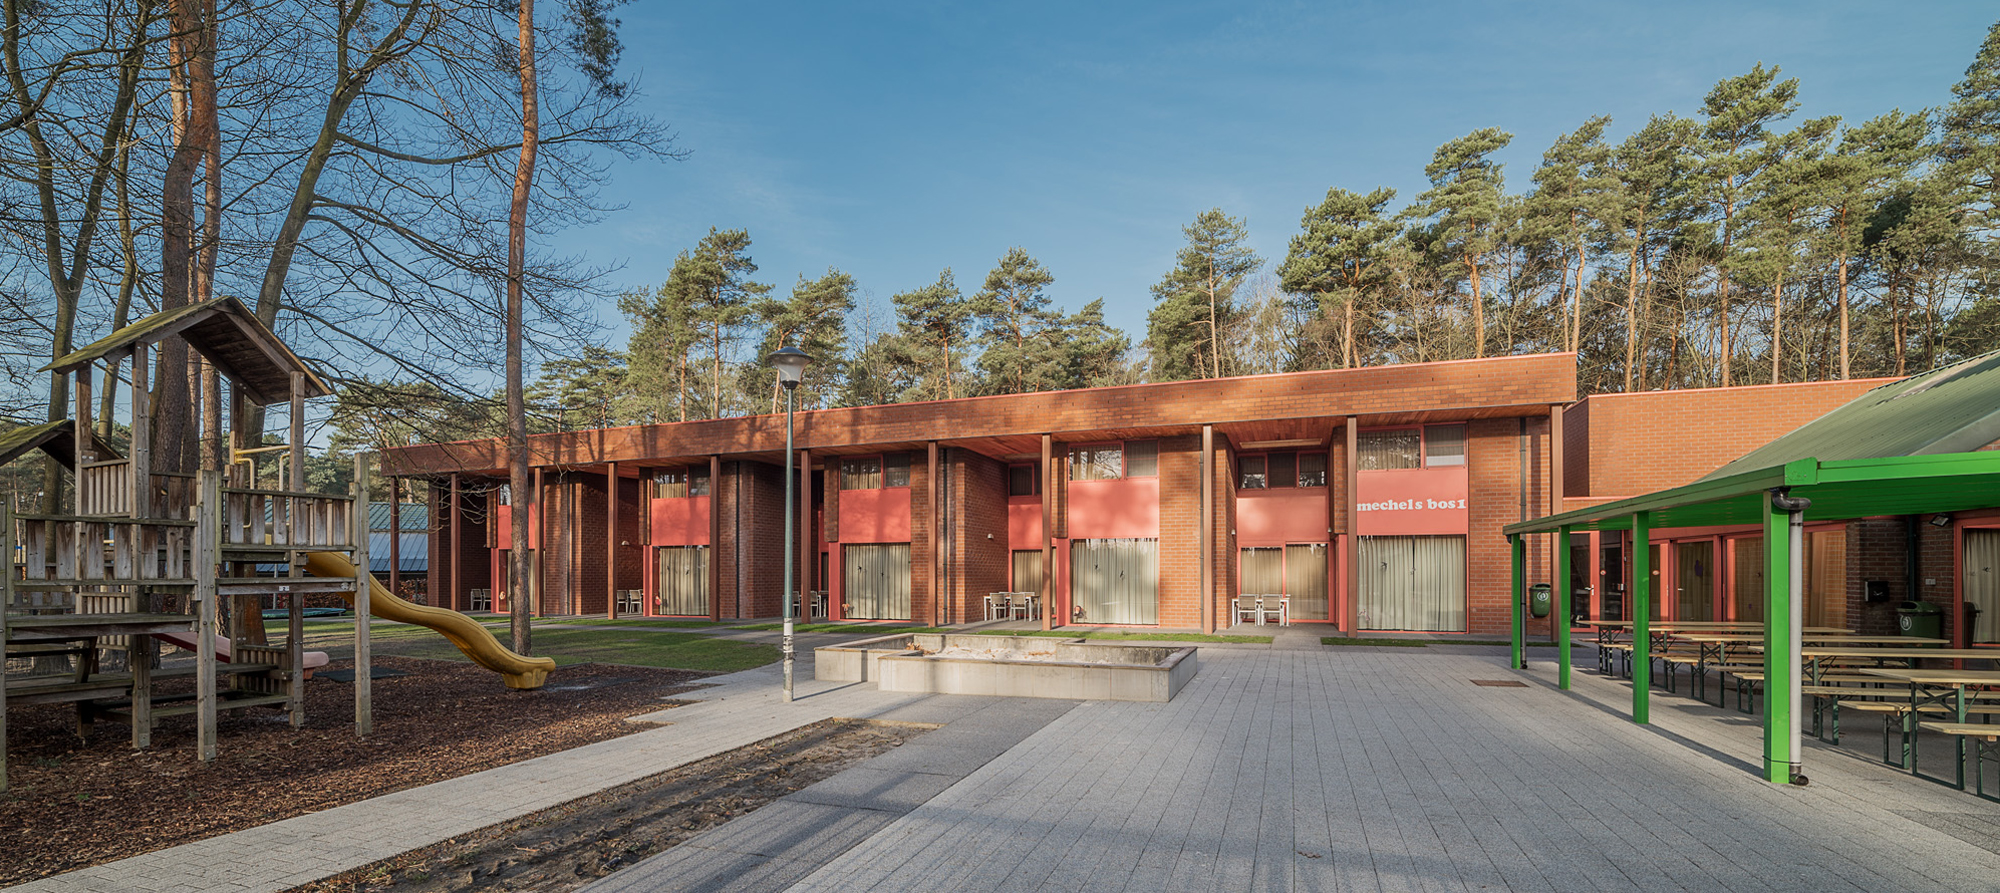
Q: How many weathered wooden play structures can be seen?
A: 1